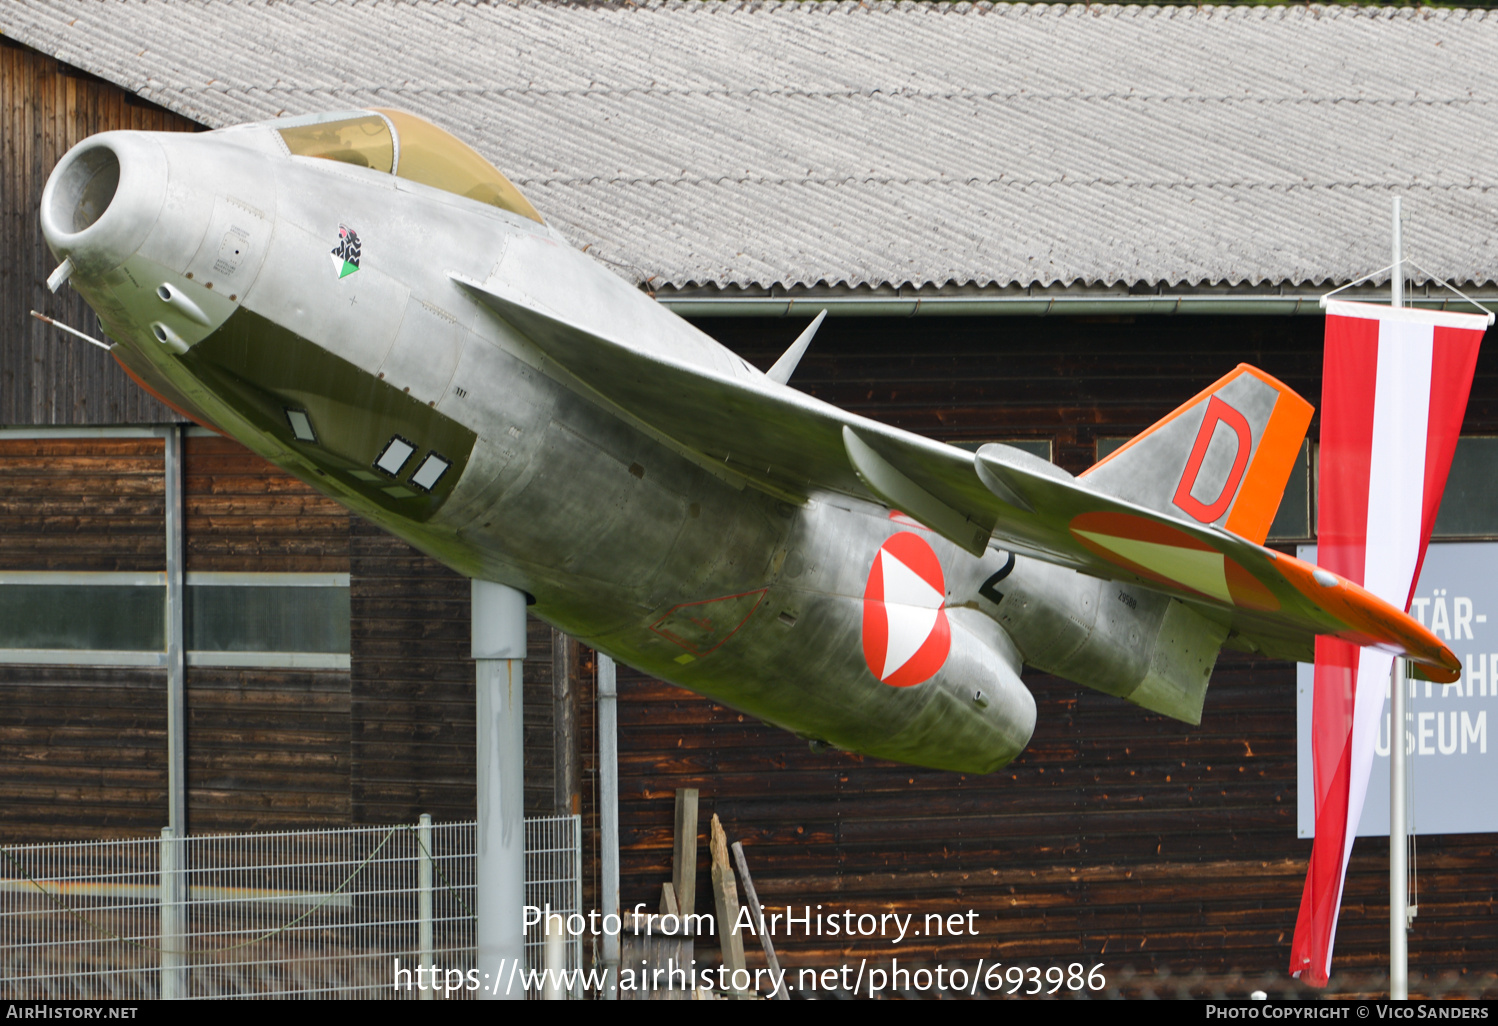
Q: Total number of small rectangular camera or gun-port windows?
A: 3